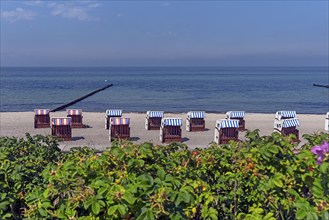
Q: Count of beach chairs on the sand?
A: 13